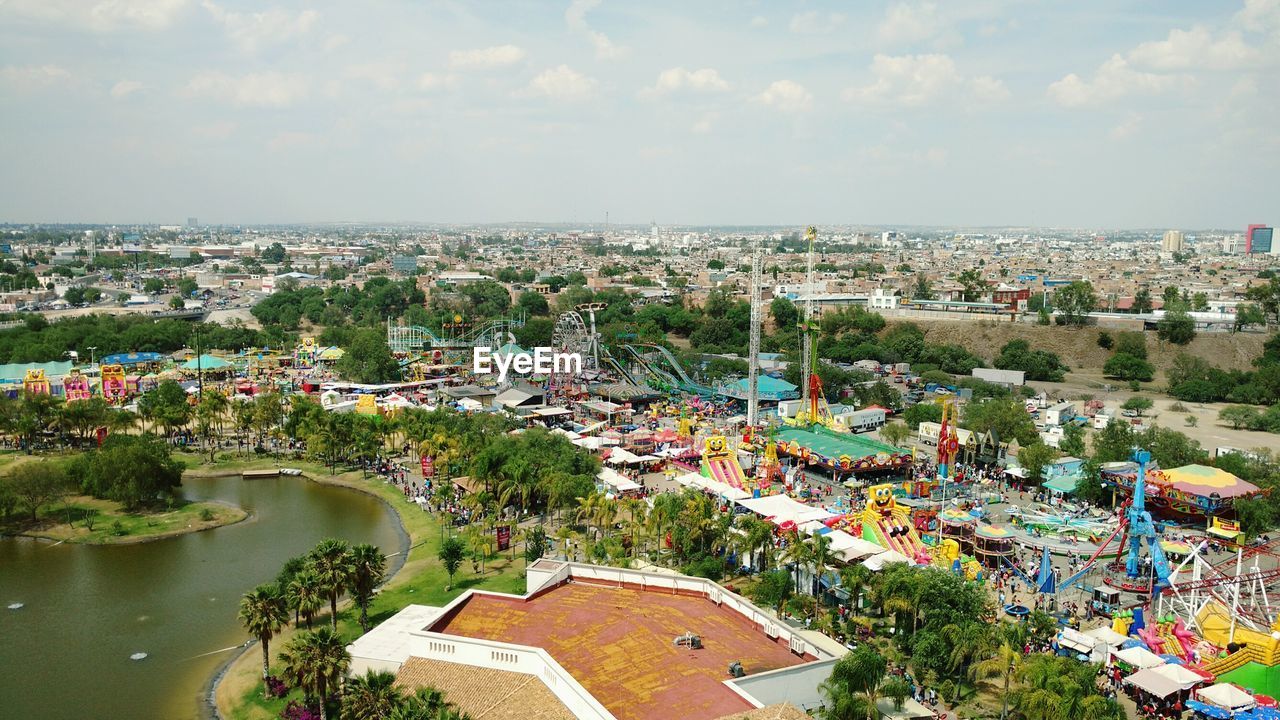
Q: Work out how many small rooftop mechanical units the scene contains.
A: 2